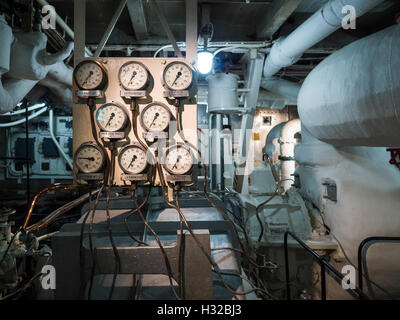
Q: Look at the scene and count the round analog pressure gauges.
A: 8